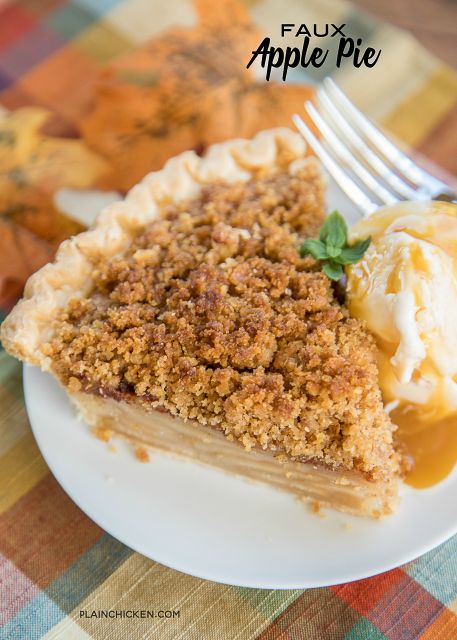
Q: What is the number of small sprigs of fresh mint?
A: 1